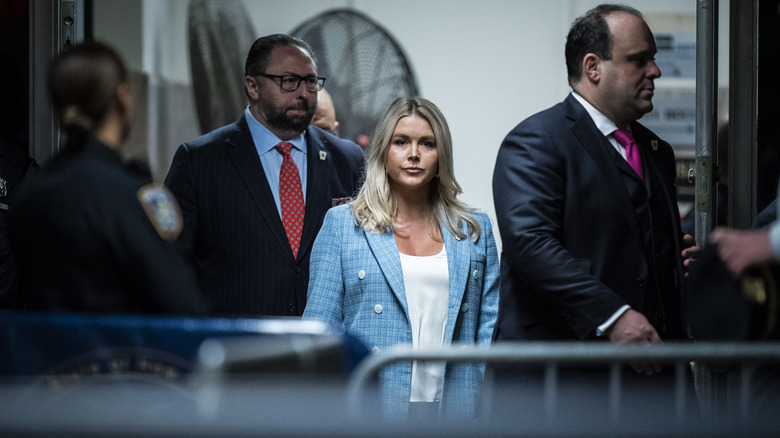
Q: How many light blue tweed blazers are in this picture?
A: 1